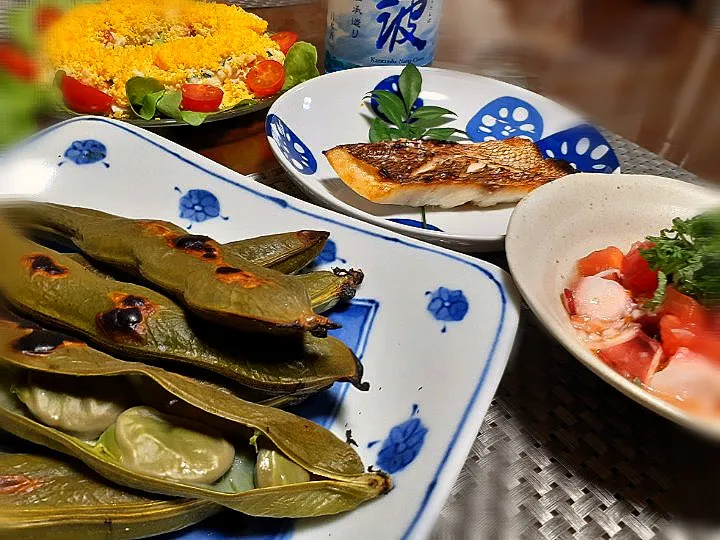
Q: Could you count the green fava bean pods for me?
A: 6